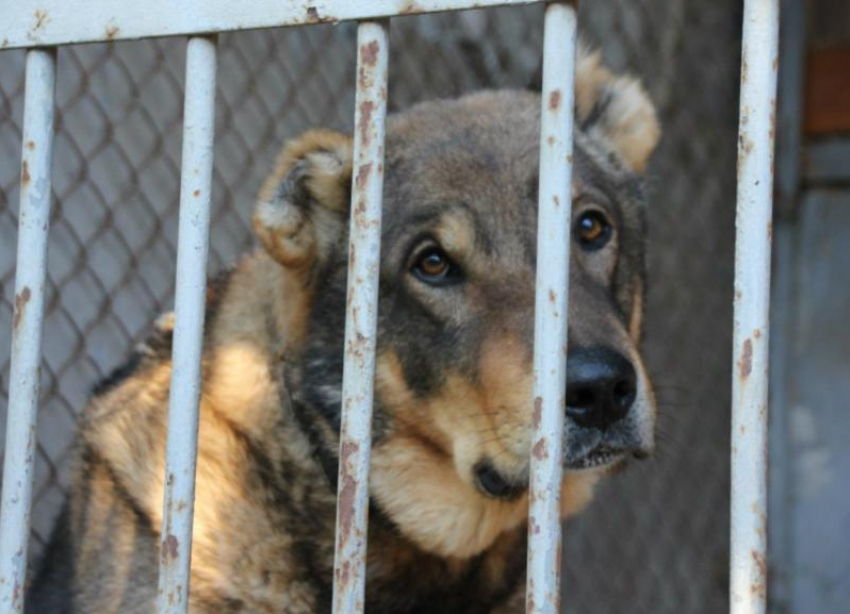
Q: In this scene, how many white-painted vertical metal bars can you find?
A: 5